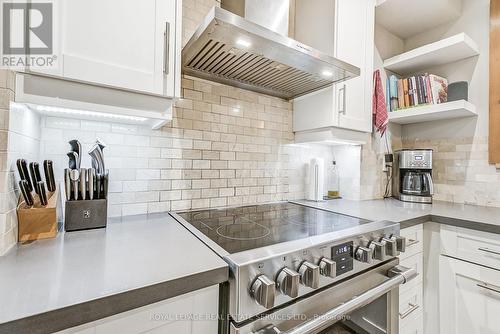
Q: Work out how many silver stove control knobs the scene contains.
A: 8